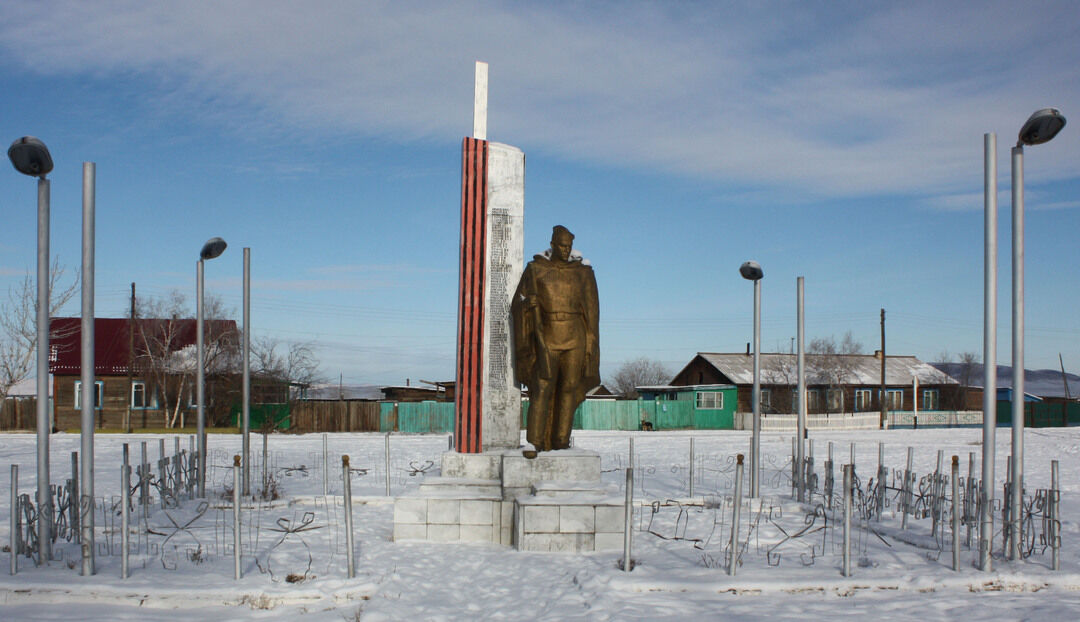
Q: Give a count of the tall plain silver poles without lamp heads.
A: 4